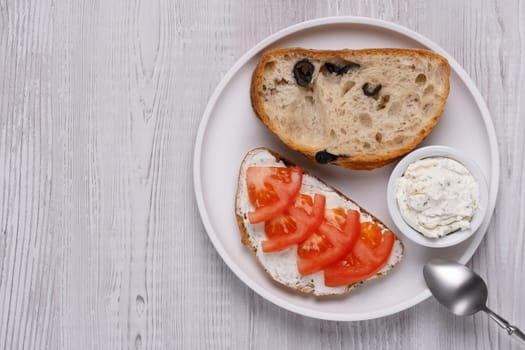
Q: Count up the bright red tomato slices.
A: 4